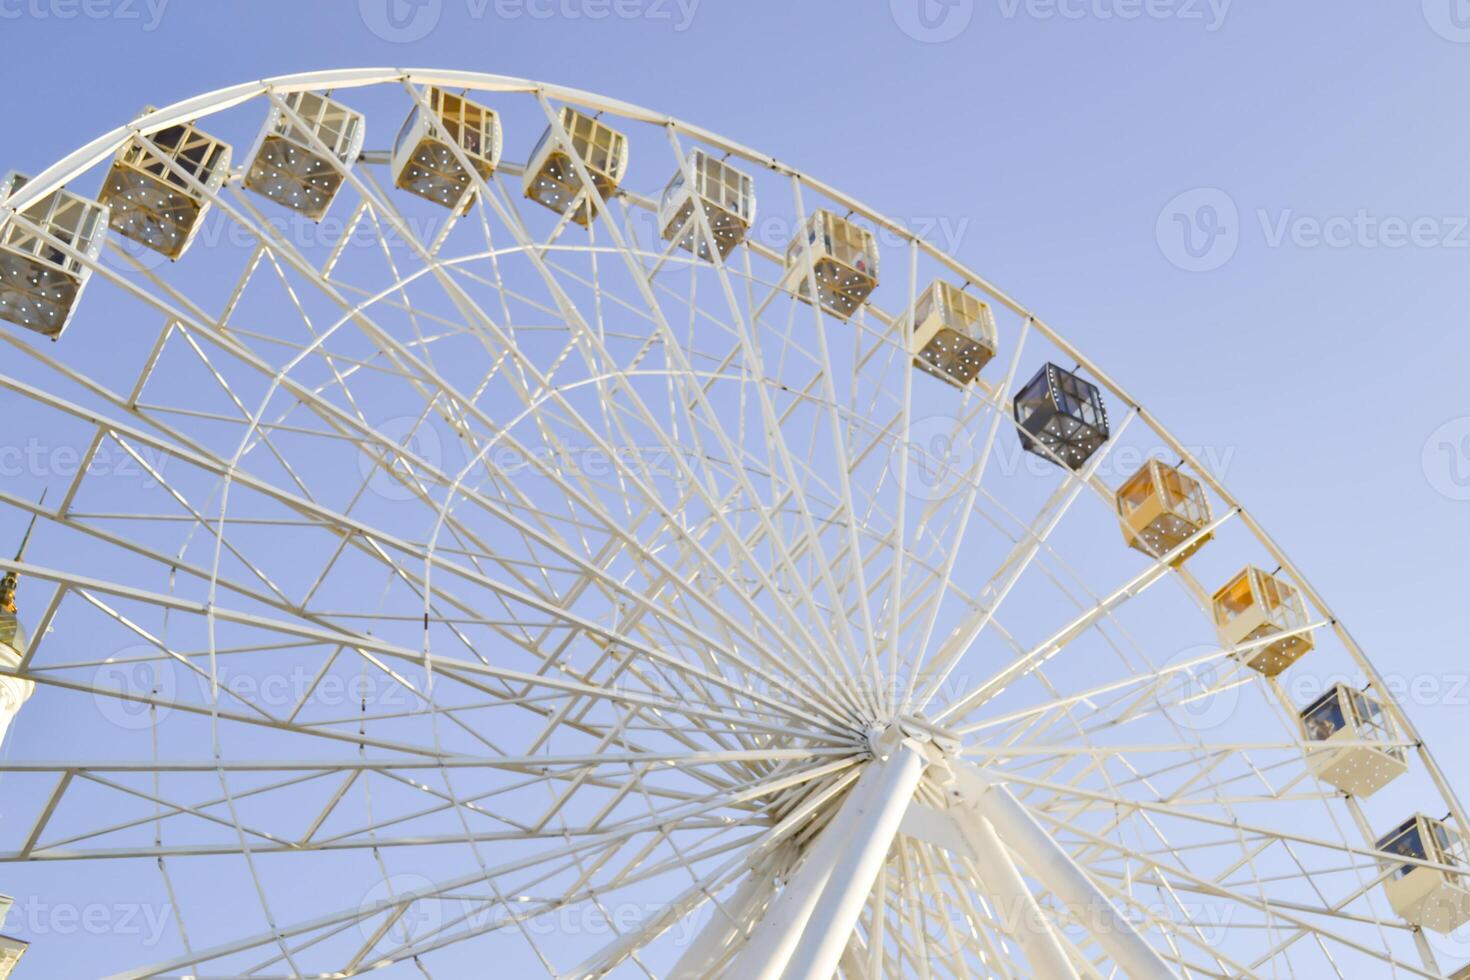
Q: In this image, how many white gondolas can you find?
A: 12